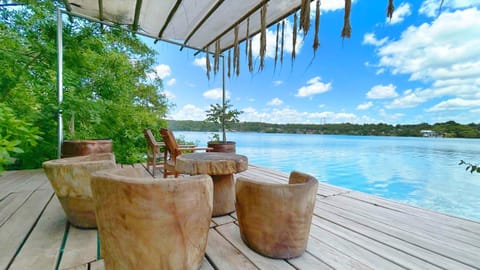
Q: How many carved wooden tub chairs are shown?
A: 3